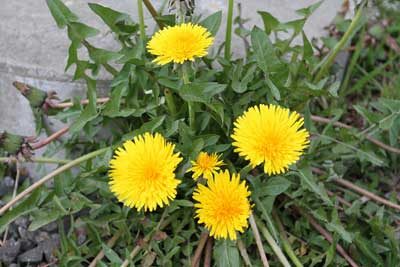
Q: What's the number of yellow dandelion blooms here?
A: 5